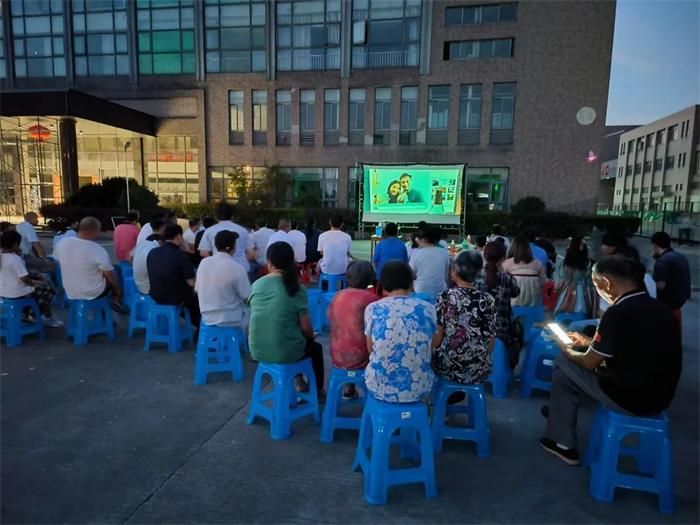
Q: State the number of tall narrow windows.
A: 11